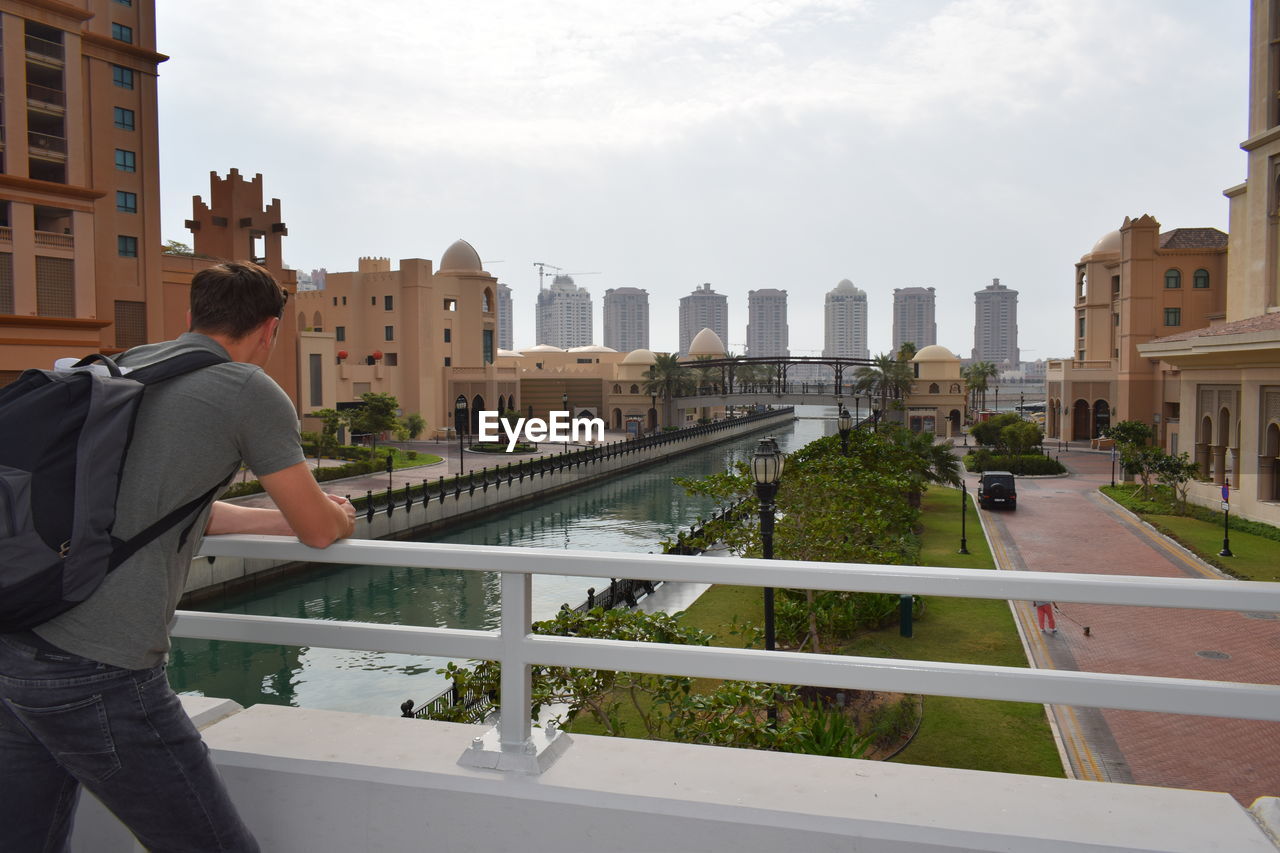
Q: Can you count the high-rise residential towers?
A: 8